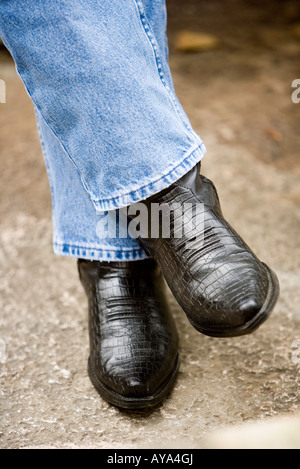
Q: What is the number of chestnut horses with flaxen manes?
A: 0